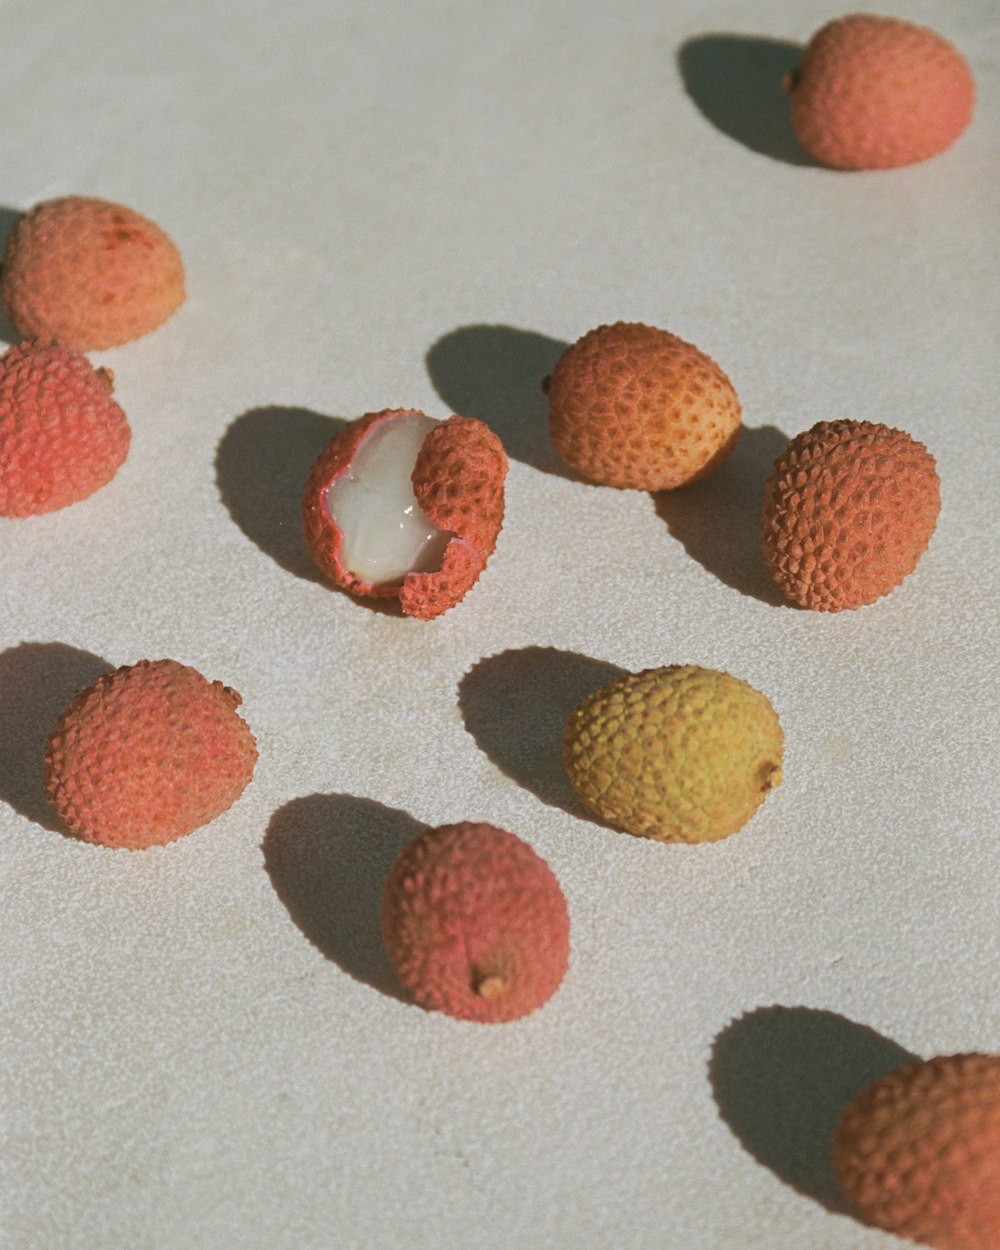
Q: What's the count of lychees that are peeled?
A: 1